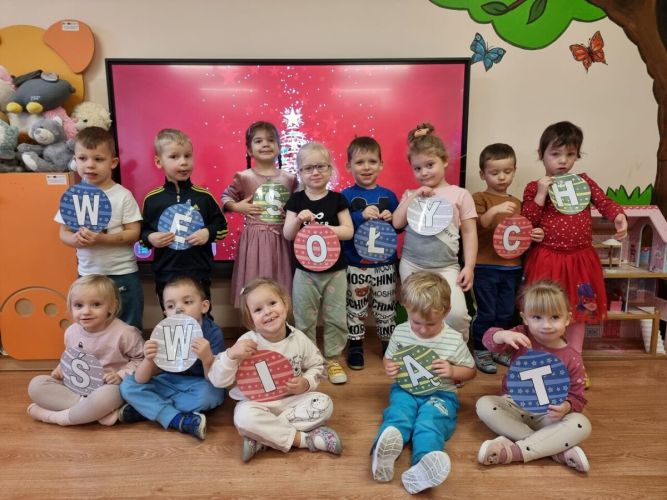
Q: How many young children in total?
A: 13